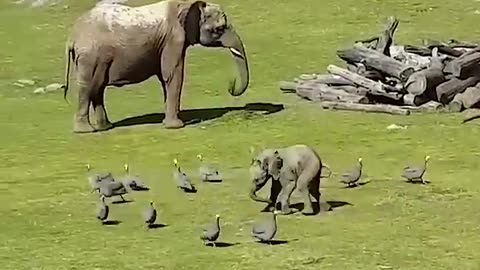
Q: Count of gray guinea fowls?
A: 11